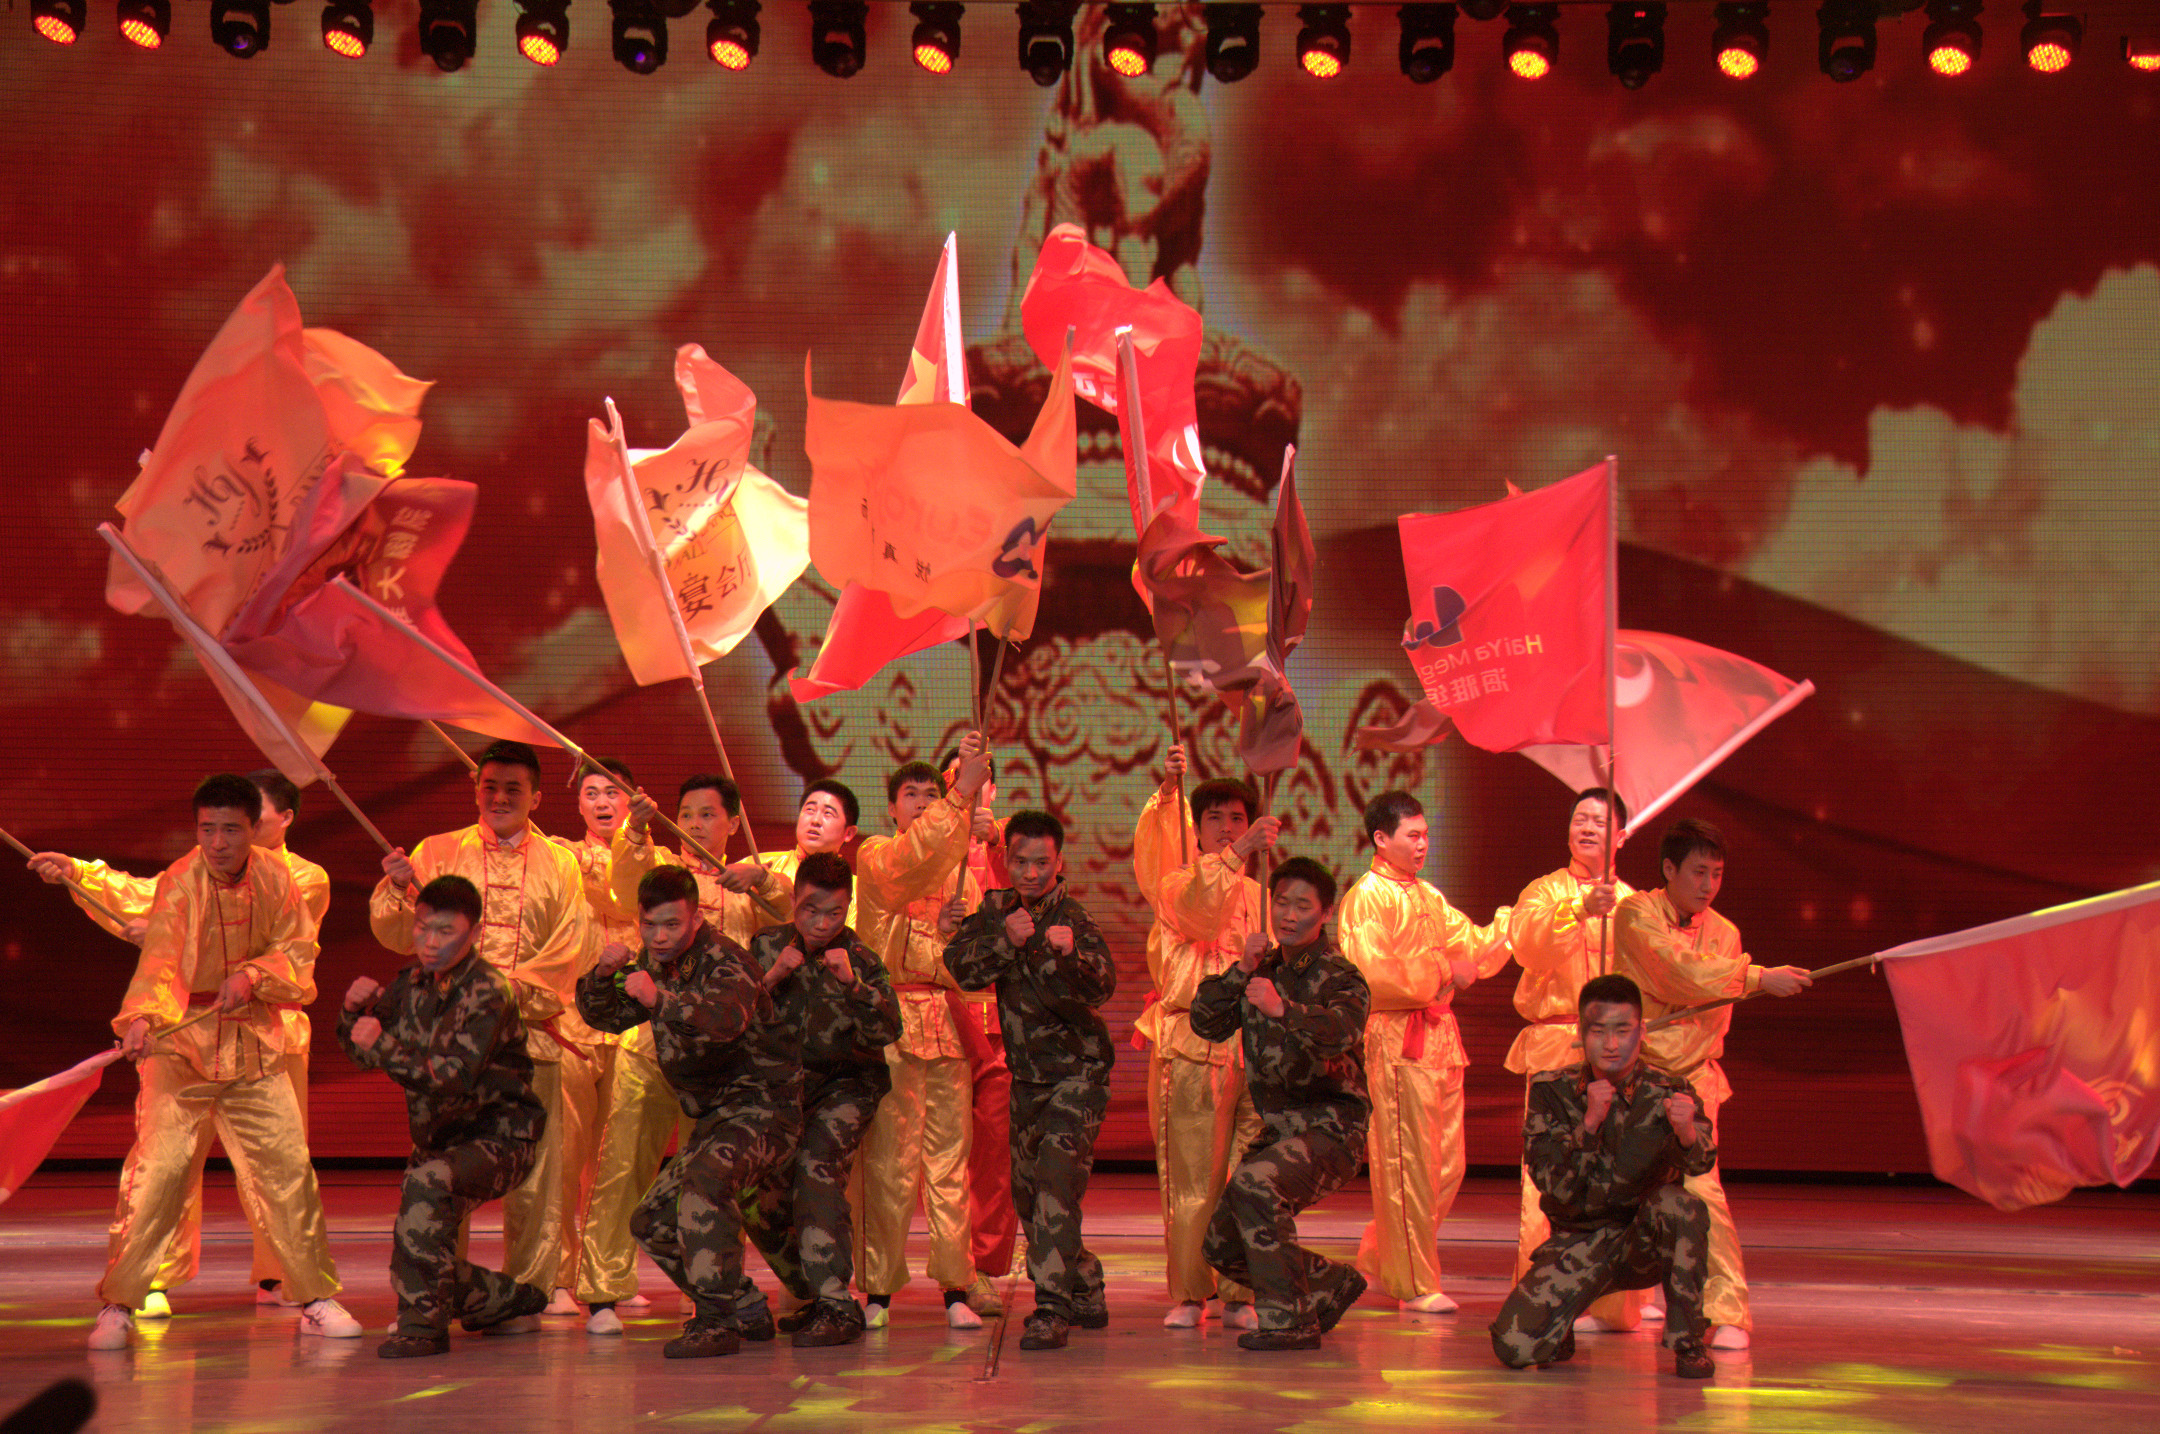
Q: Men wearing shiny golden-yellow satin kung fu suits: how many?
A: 11